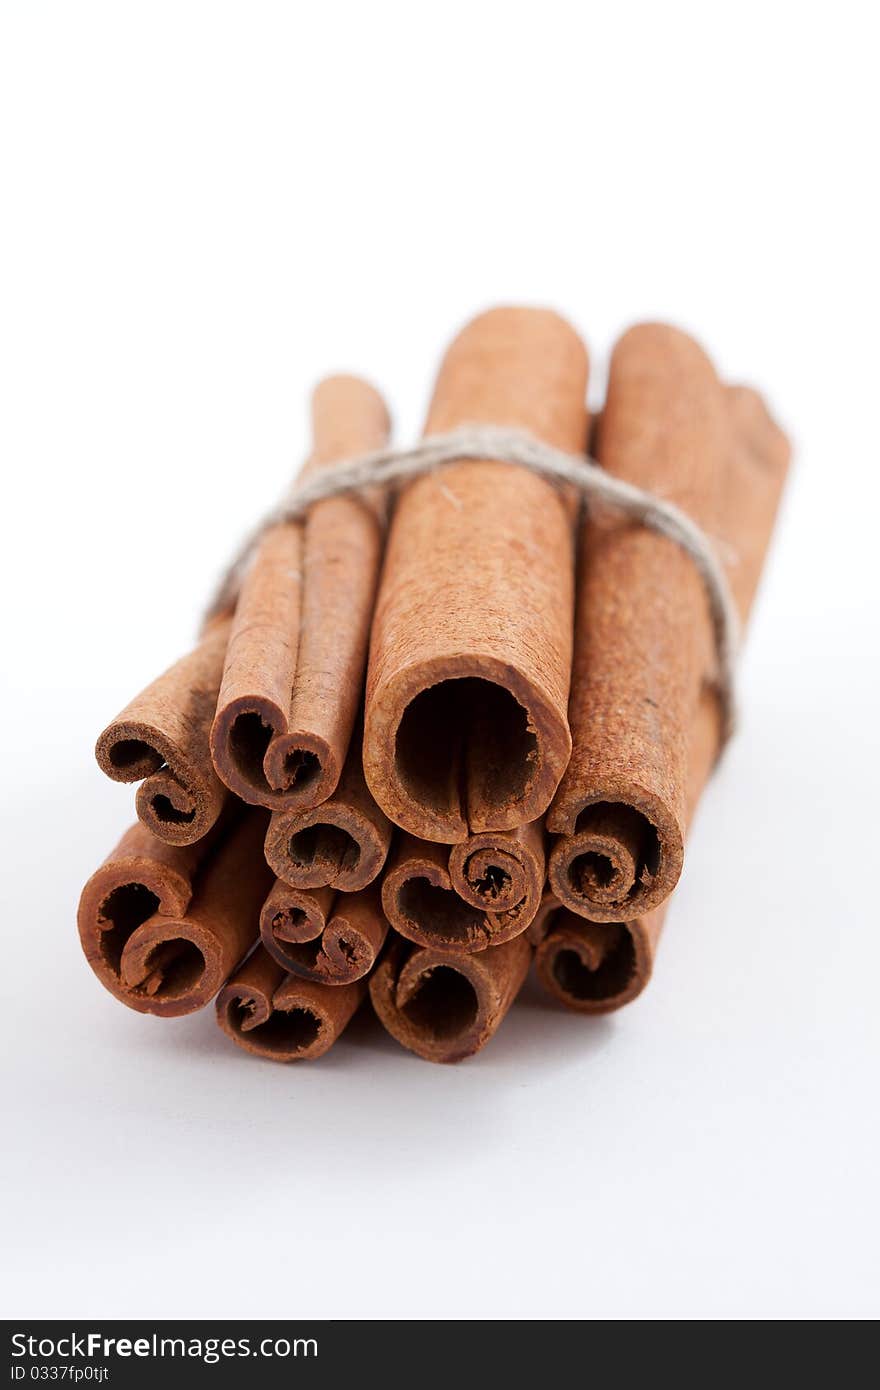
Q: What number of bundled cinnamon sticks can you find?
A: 11